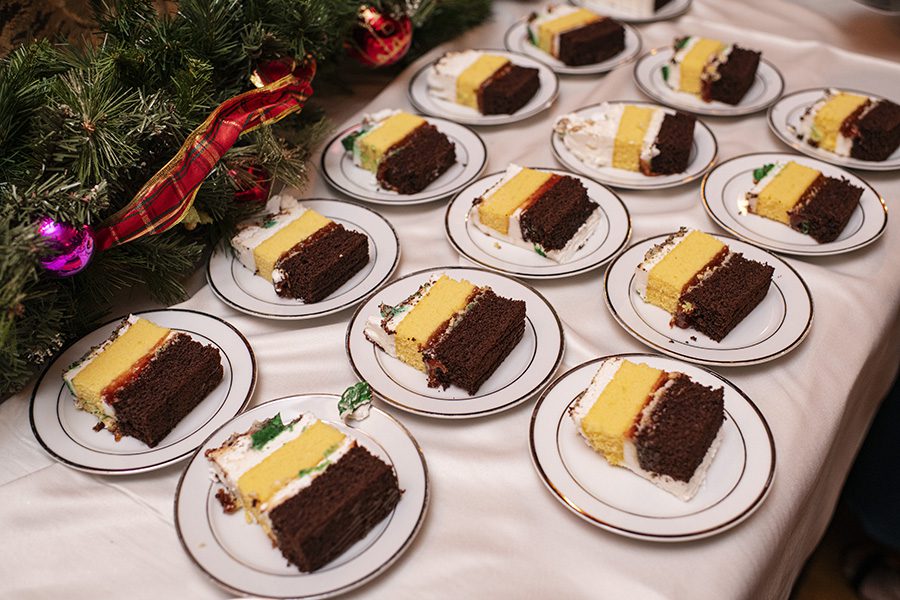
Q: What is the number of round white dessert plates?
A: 15